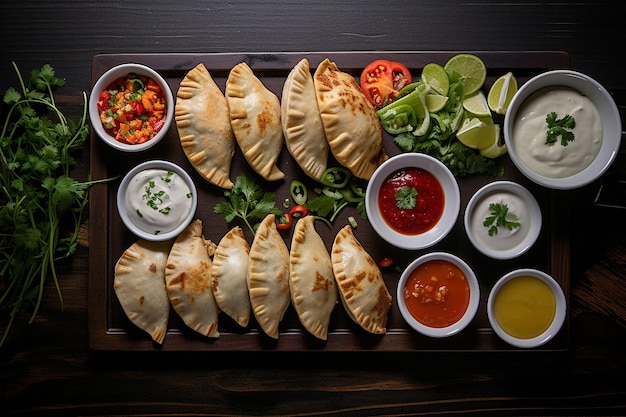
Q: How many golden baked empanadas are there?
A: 10